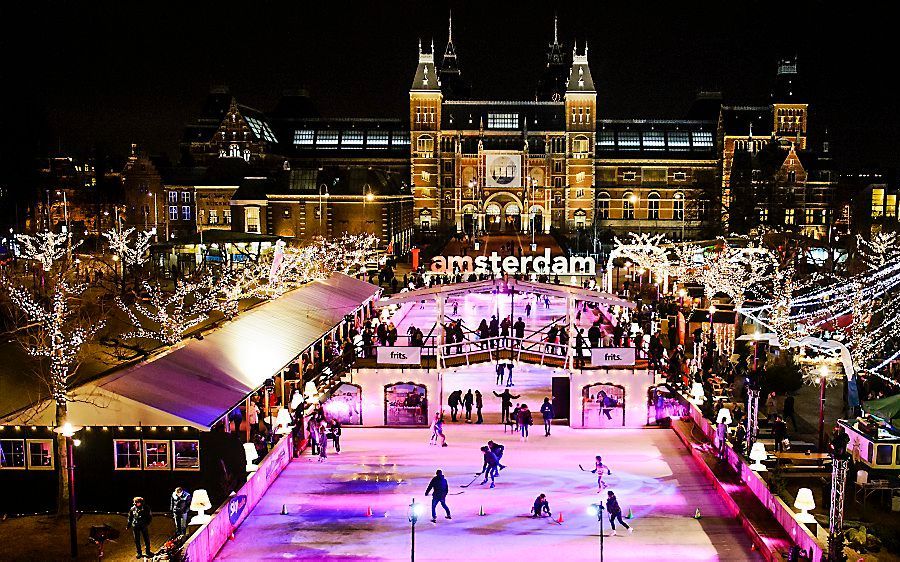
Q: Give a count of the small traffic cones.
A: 6